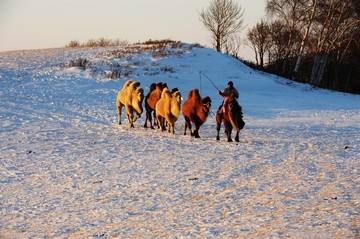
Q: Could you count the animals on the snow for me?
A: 5